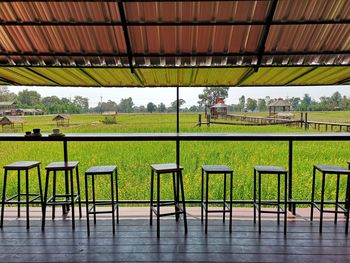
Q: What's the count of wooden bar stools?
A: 7